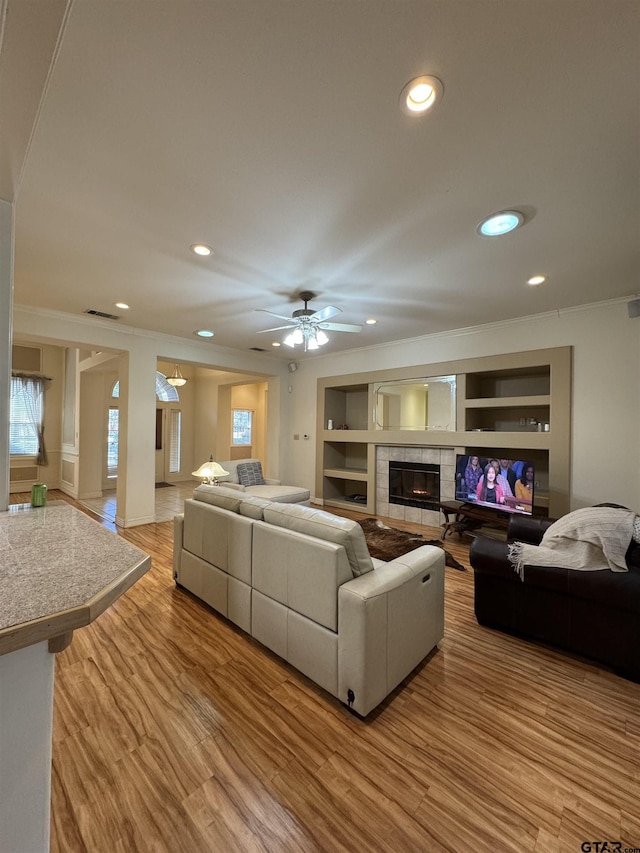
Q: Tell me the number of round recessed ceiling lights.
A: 8